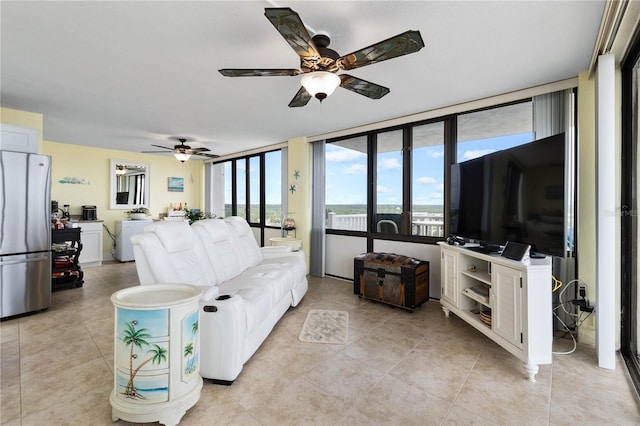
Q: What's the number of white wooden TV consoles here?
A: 1